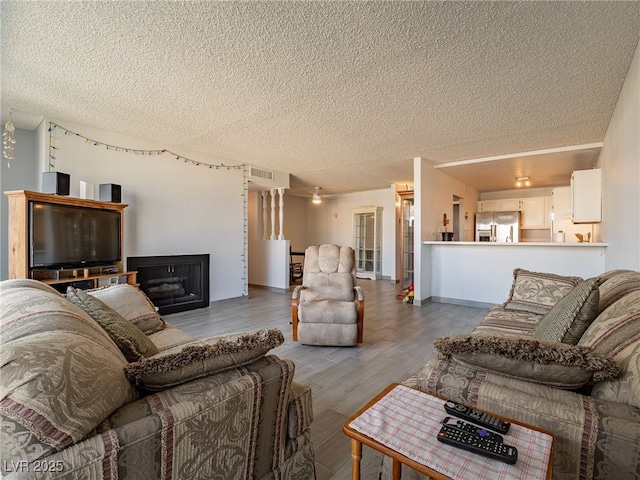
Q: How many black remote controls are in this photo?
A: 3